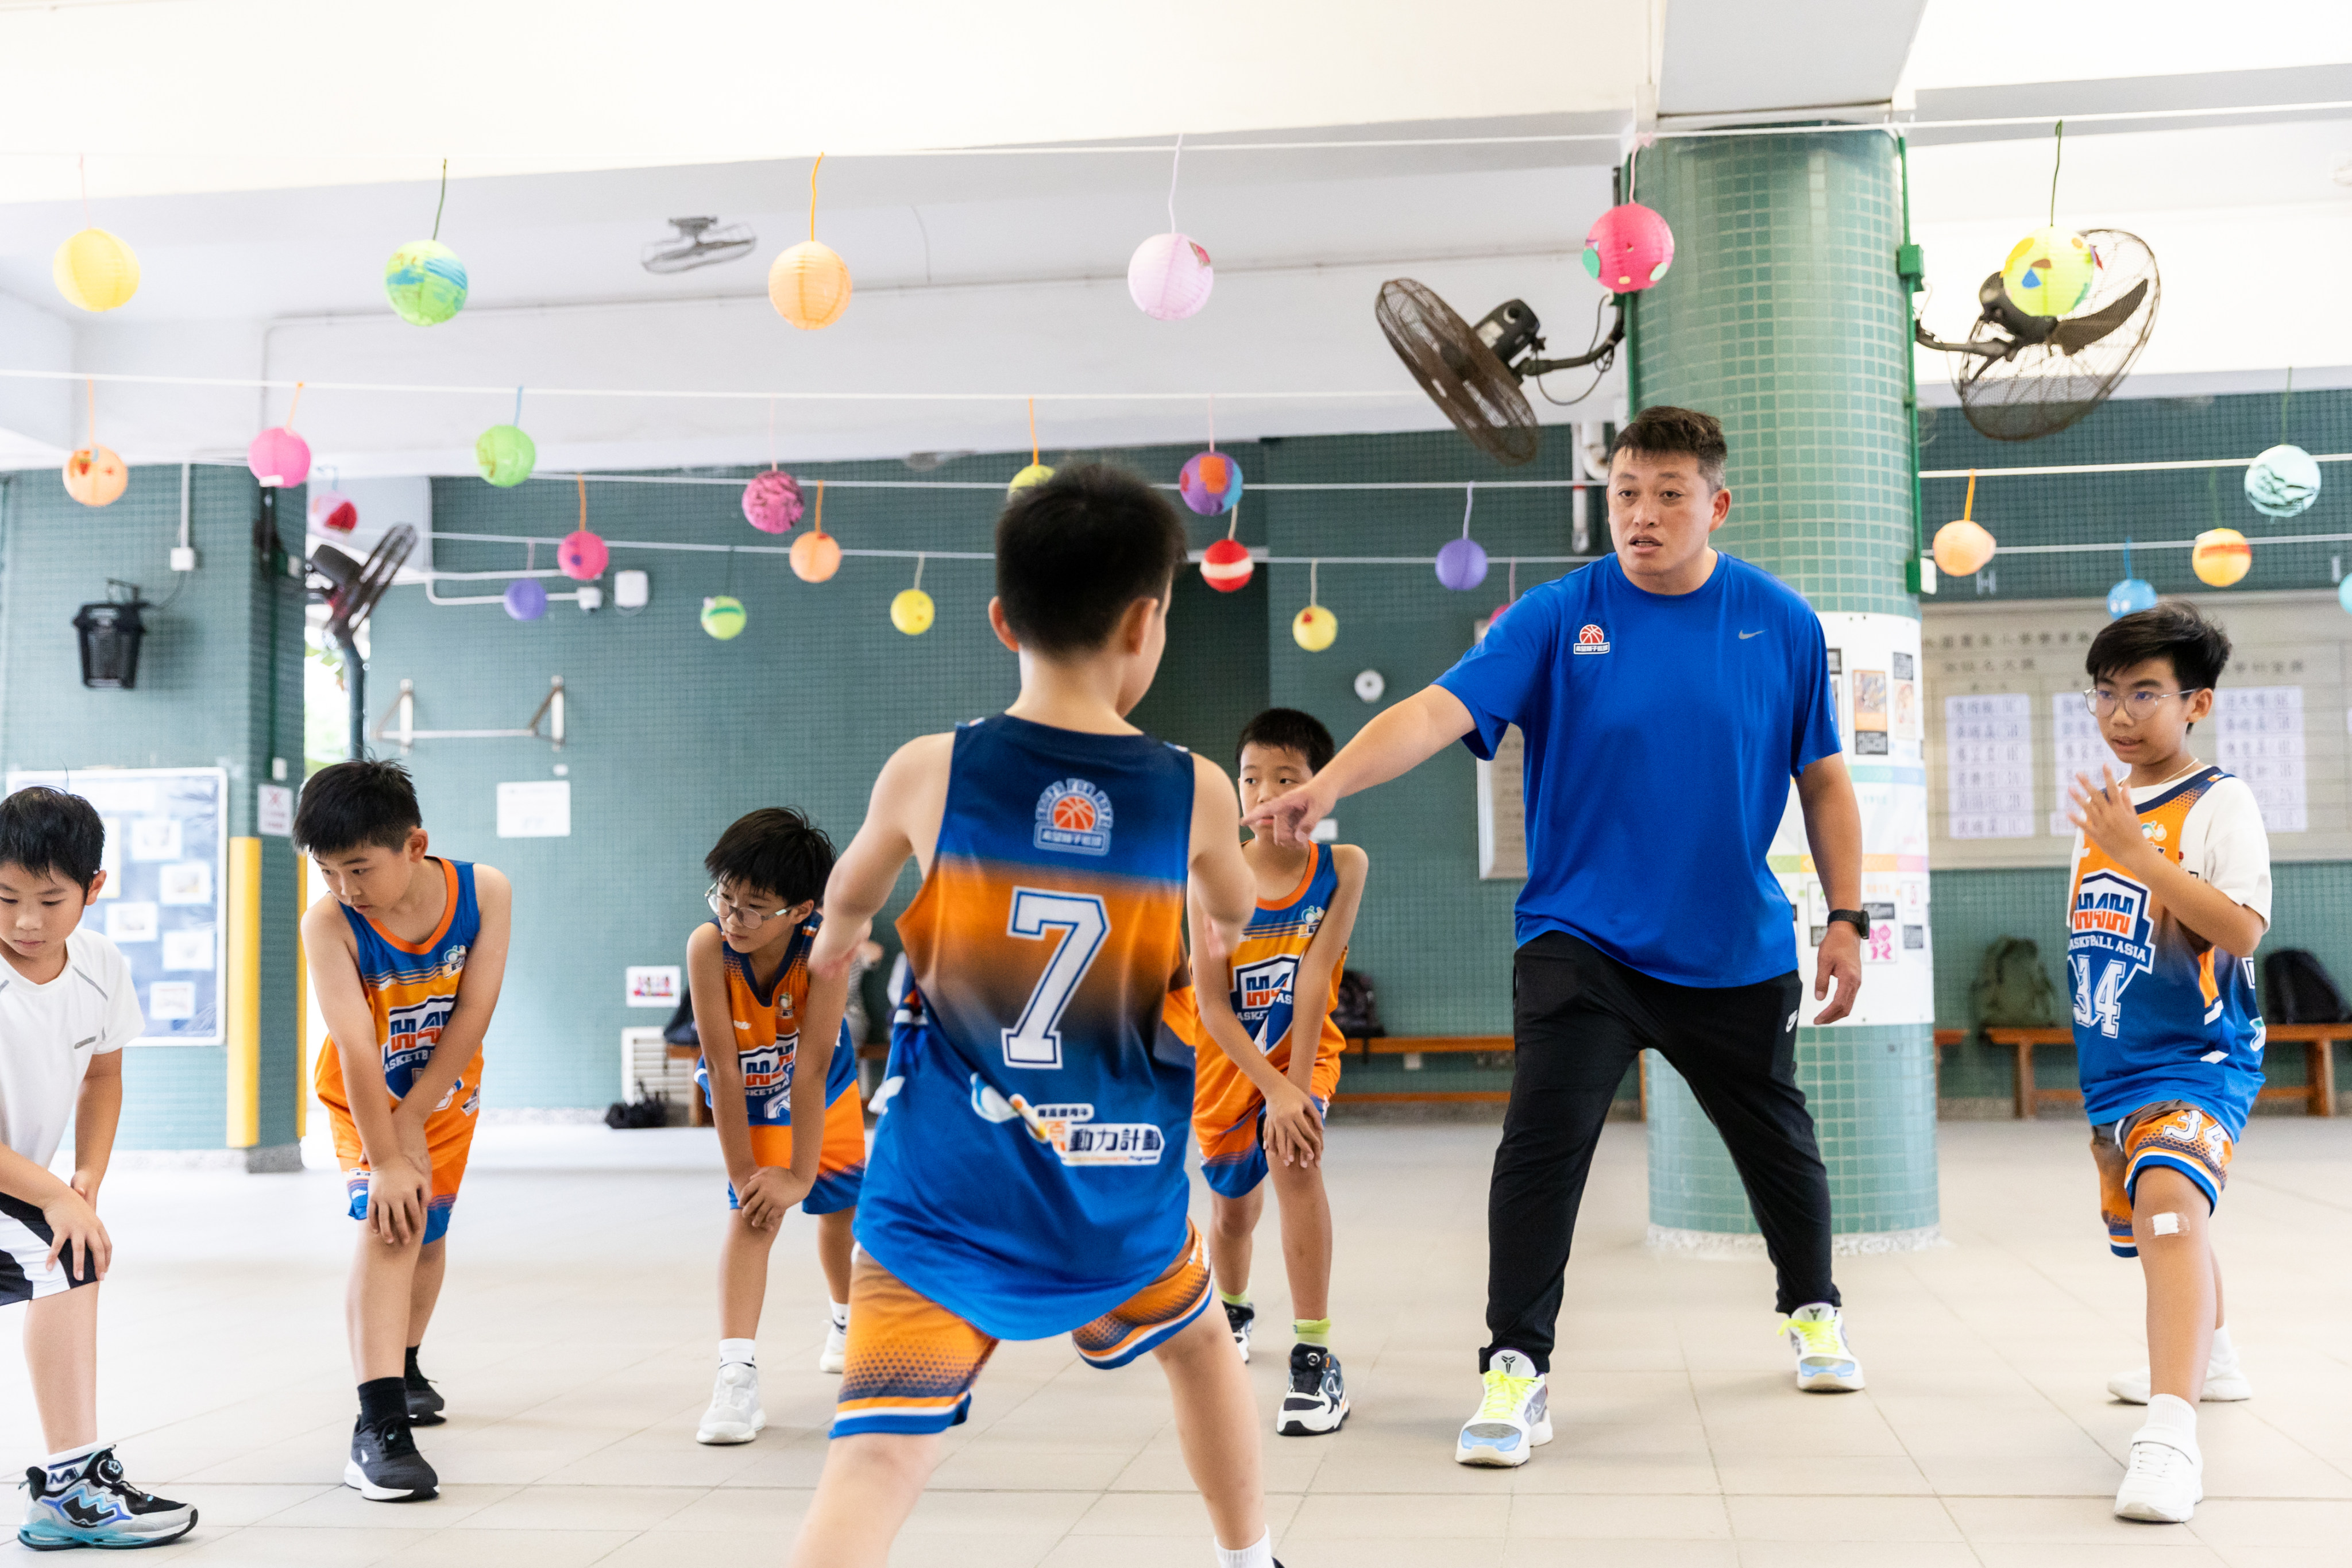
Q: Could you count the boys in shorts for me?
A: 6